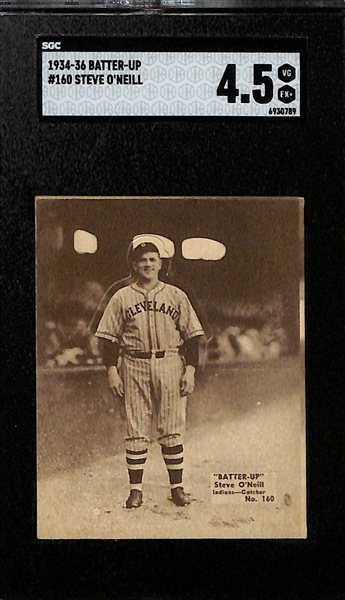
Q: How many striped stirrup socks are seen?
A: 2